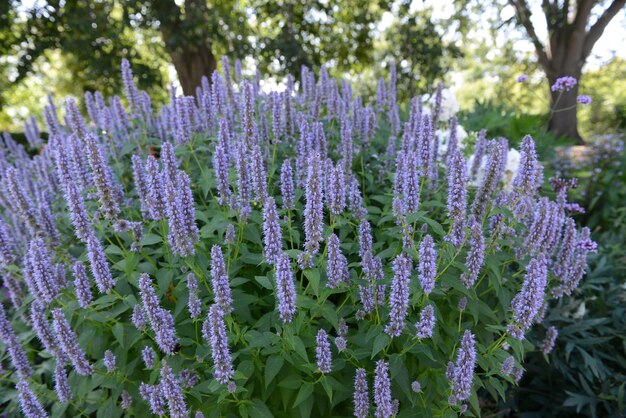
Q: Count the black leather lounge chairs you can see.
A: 0